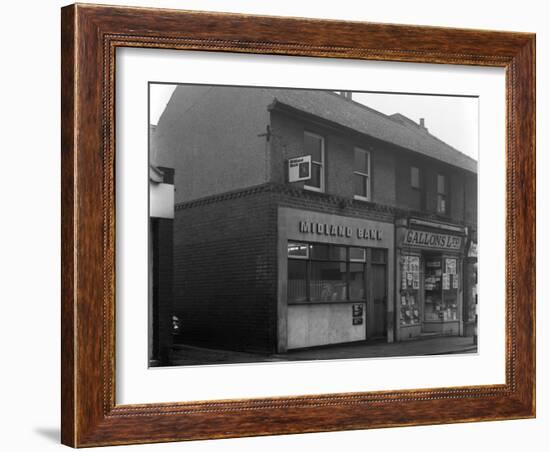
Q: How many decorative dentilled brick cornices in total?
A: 1